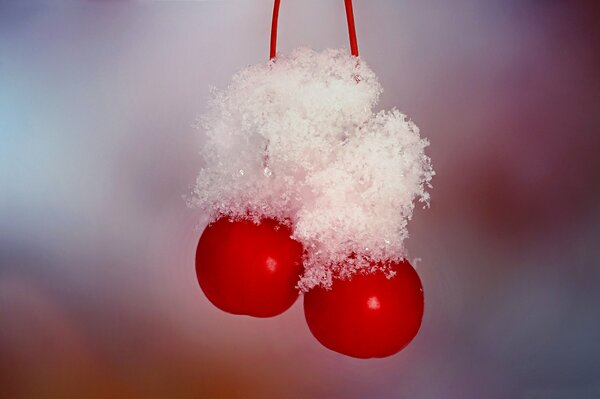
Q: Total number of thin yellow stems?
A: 0